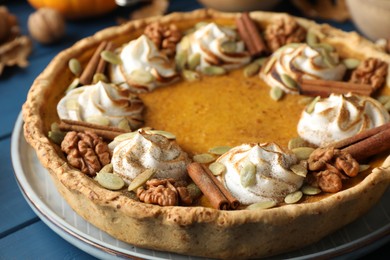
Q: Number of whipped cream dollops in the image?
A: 7